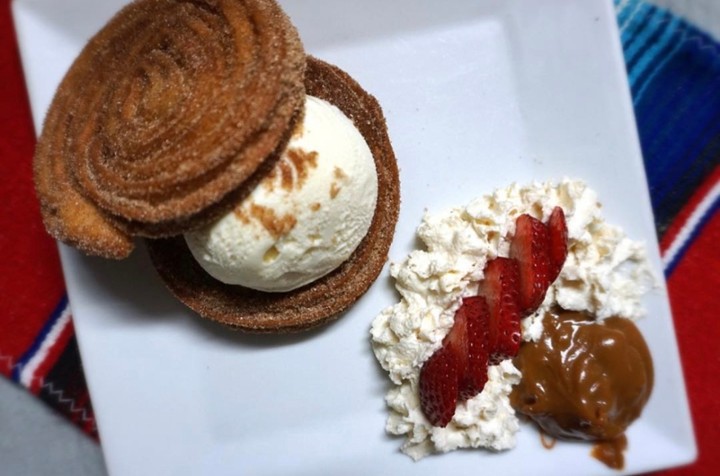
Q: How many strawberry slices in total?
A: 5